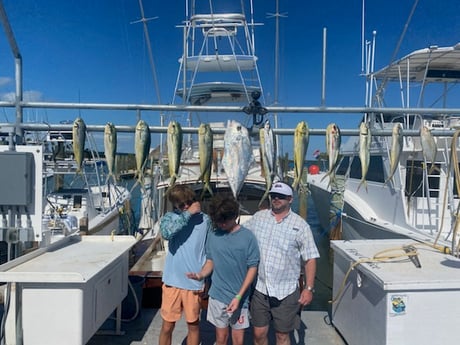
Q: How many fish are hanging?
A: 12